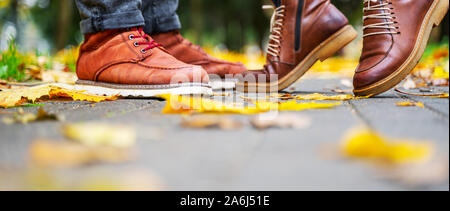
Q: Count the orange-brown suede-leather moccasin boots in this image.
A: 2